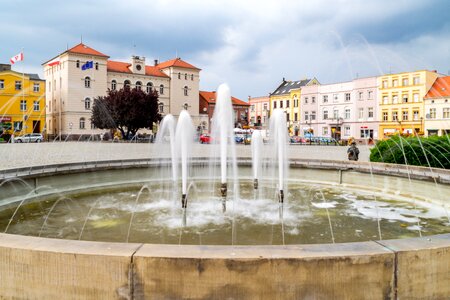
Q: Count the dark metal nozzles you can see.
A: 4